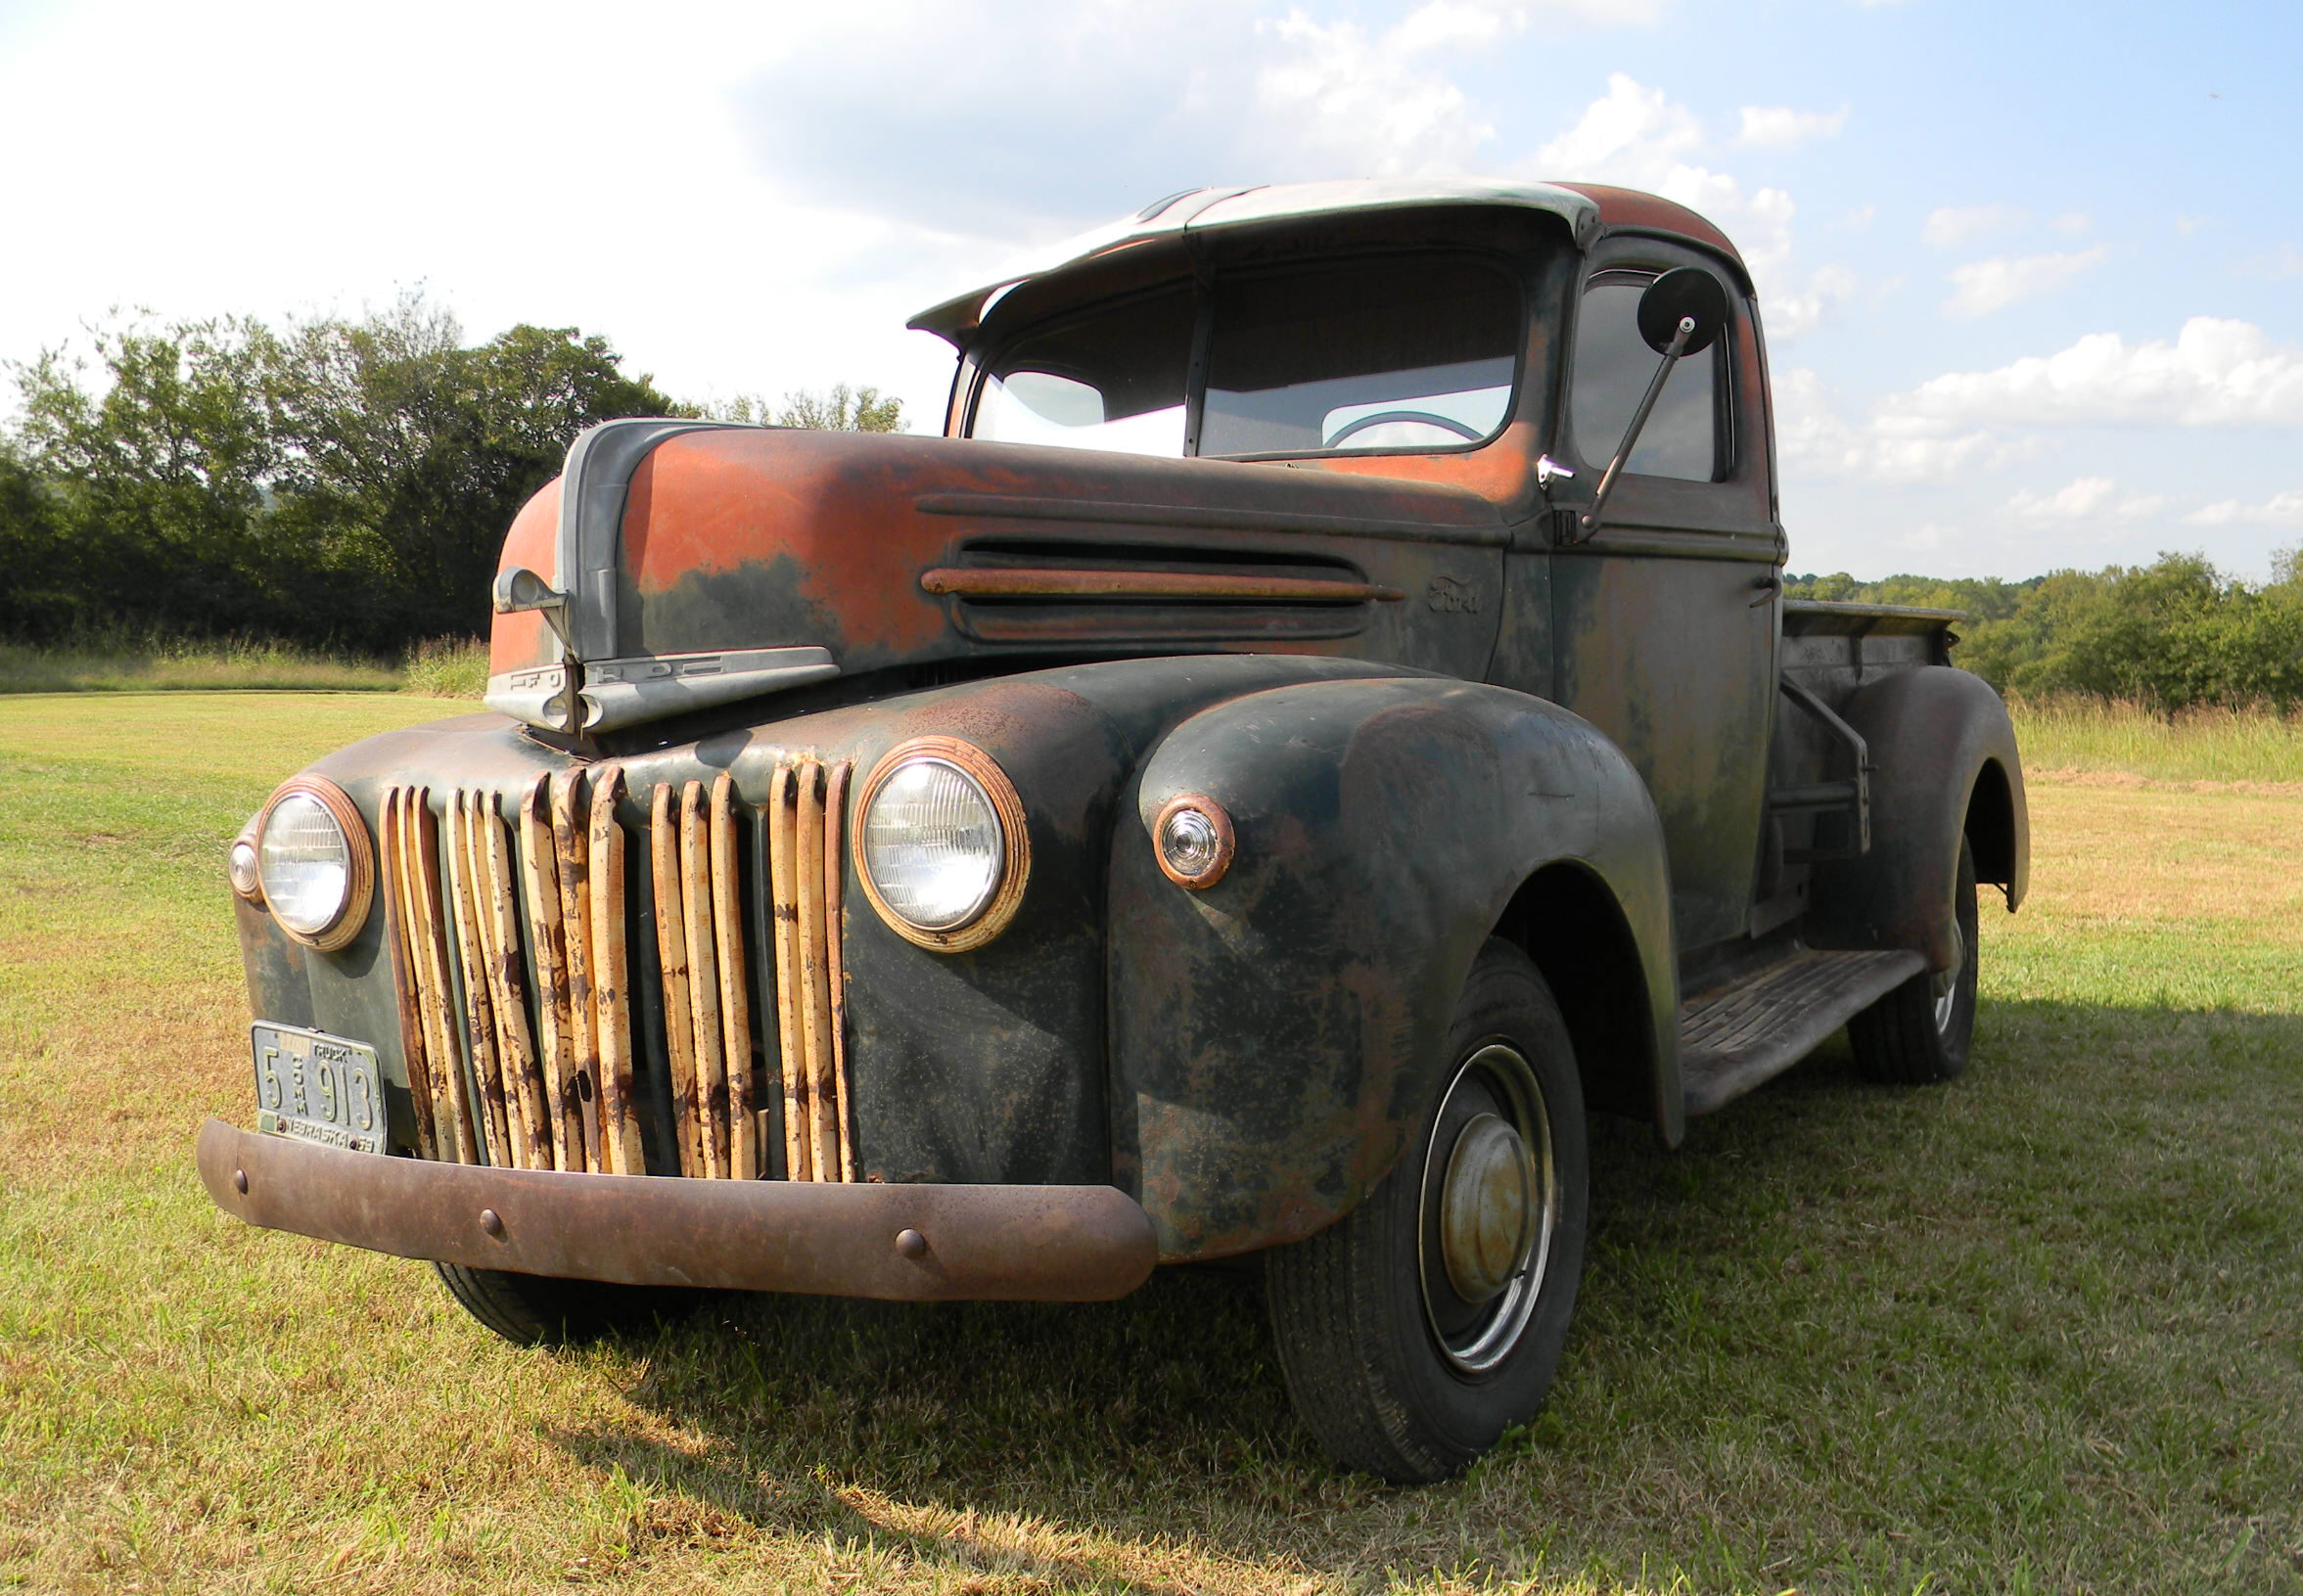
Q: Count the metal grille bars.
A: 15